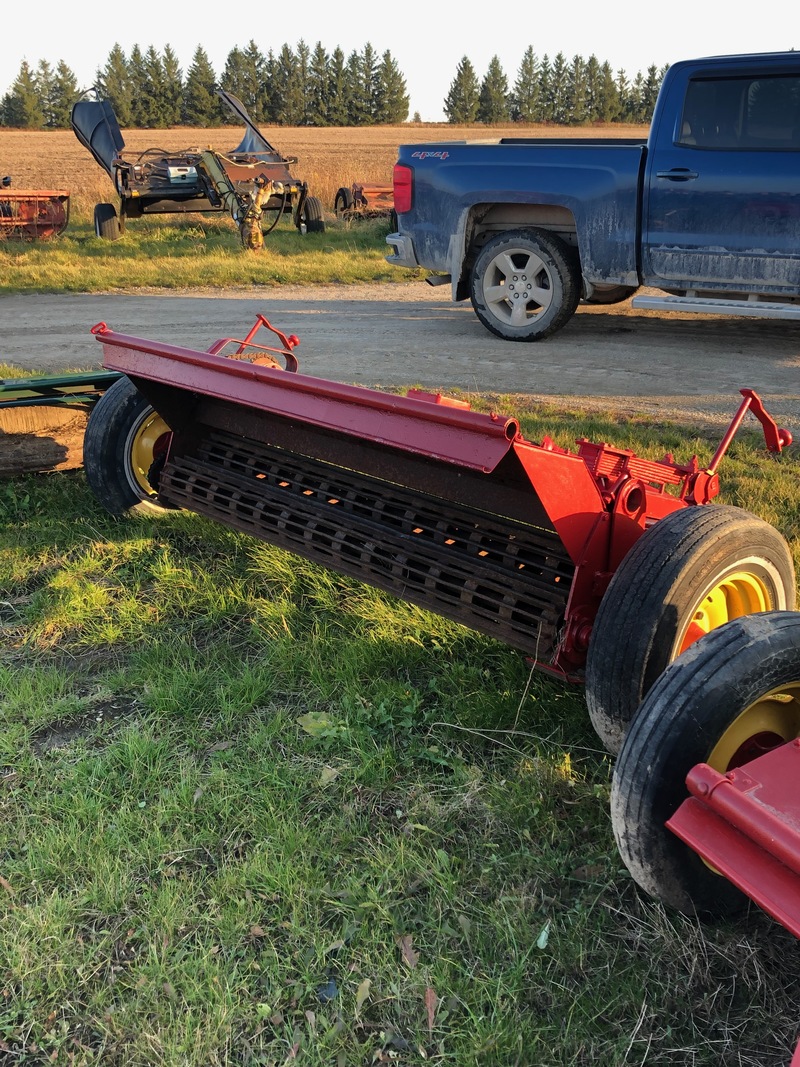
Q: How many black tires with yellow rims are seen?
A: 3